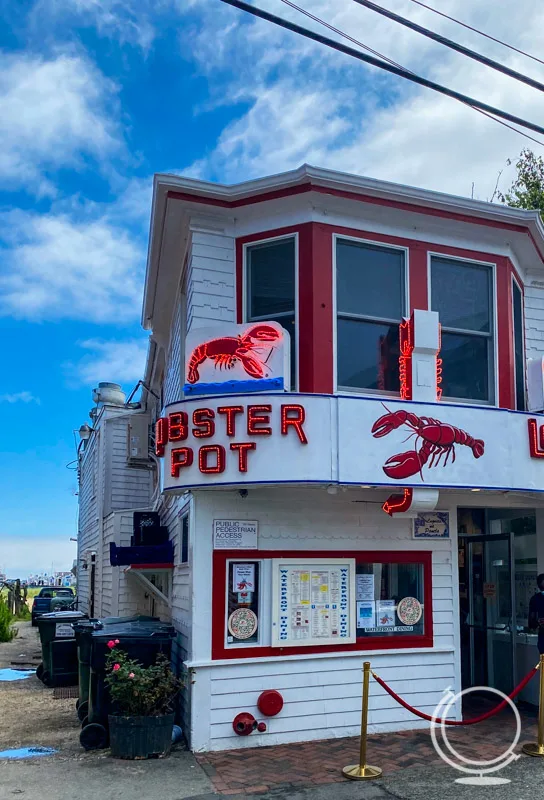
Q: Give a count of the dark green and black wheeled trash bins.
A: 3